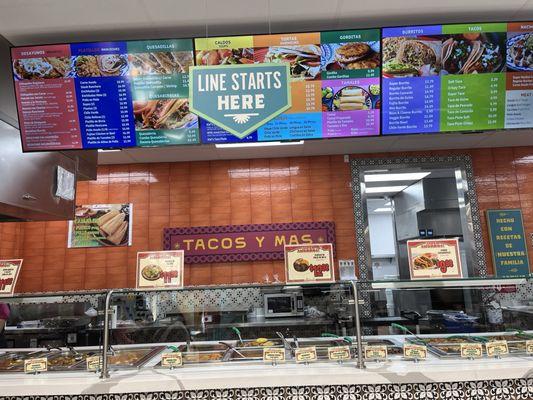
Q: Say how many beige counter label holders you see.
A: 11